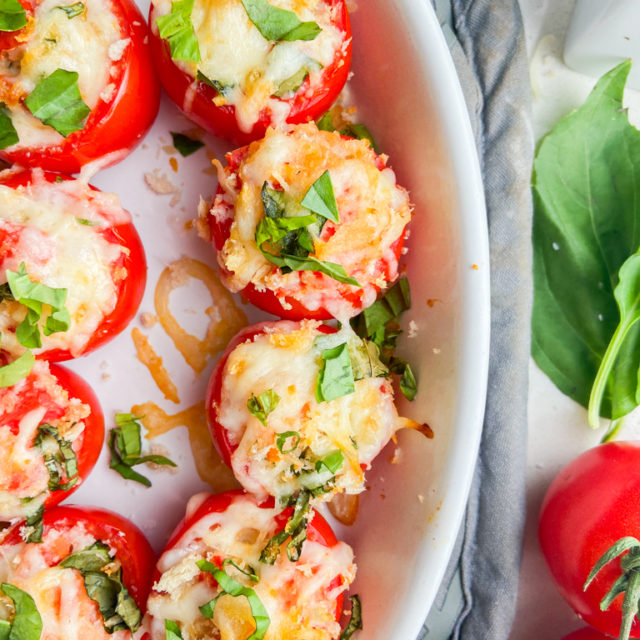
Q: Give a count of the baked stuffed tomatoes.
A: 8